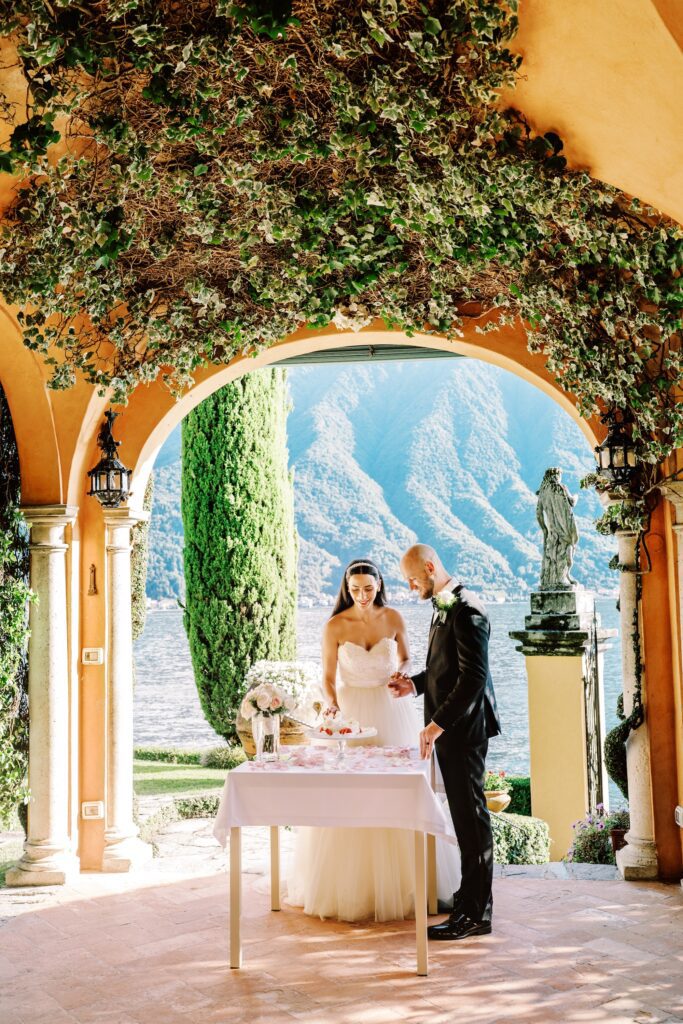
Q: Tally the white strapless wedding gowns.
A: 1